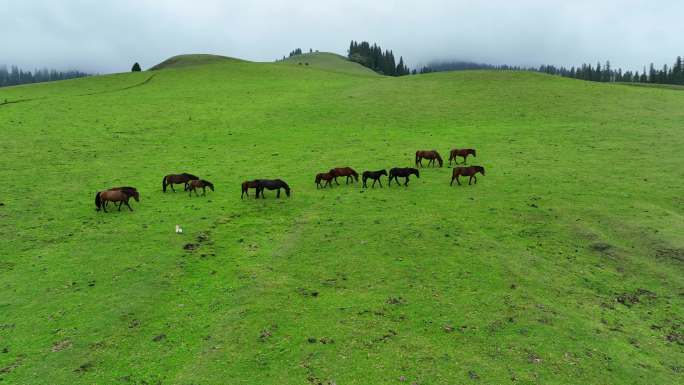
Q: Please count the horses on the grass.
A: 13